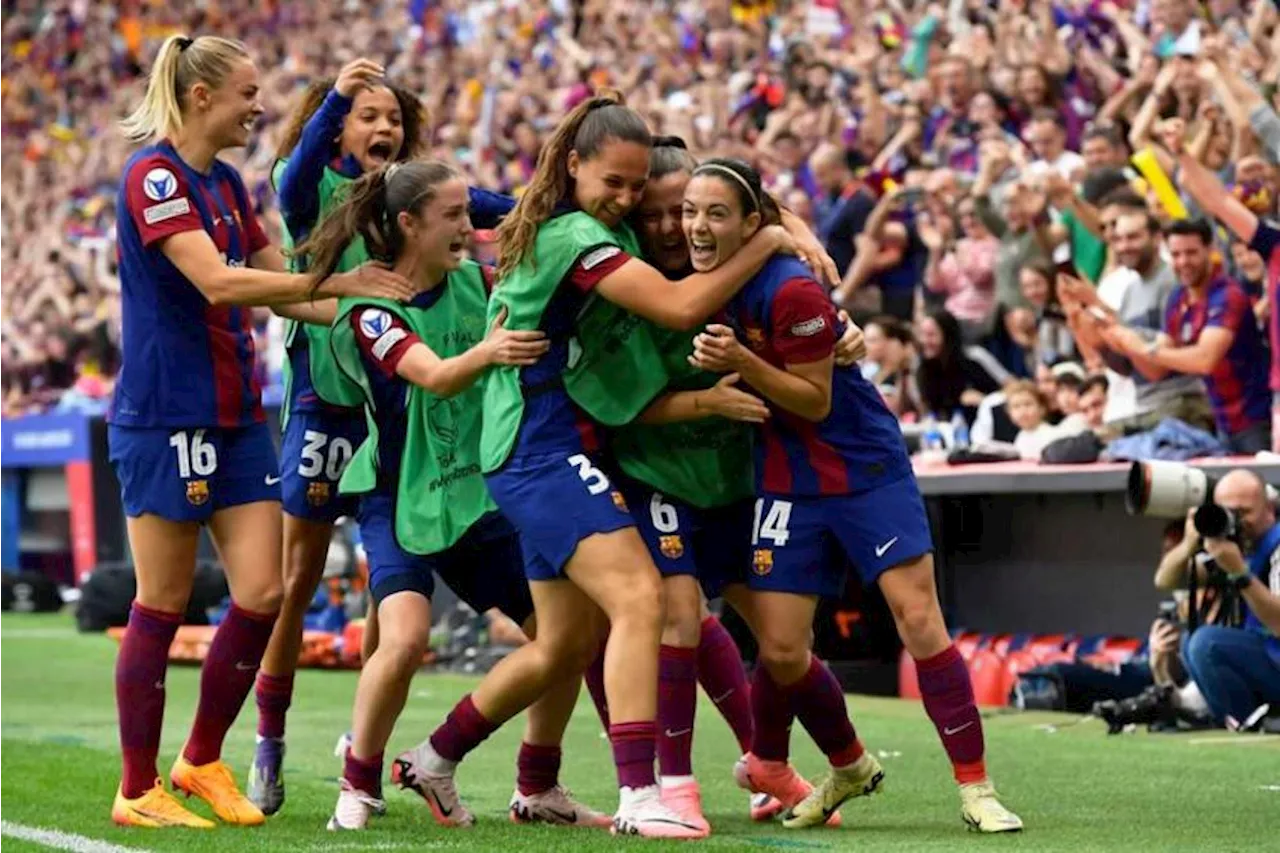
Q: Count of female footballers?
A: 6